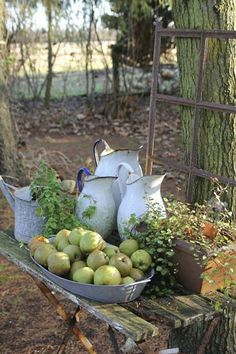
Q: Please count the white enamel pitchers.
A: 3